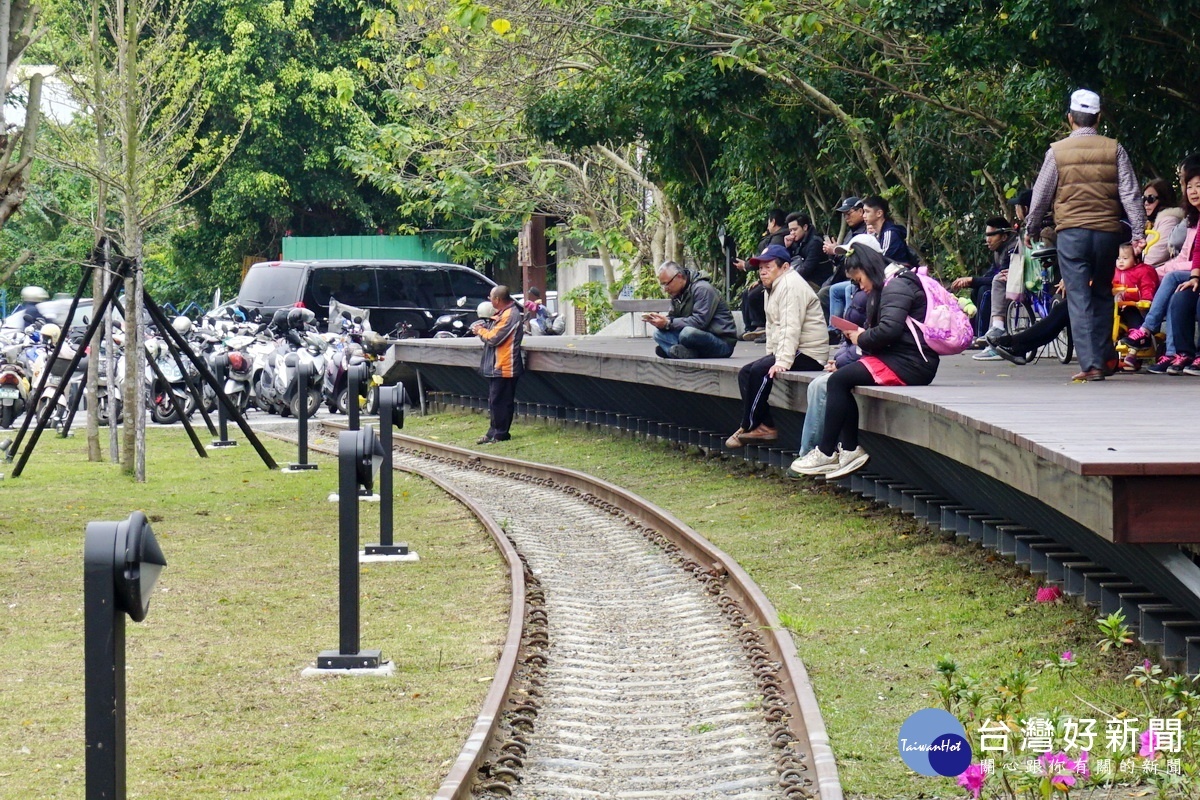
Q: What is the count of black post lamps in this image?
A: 6